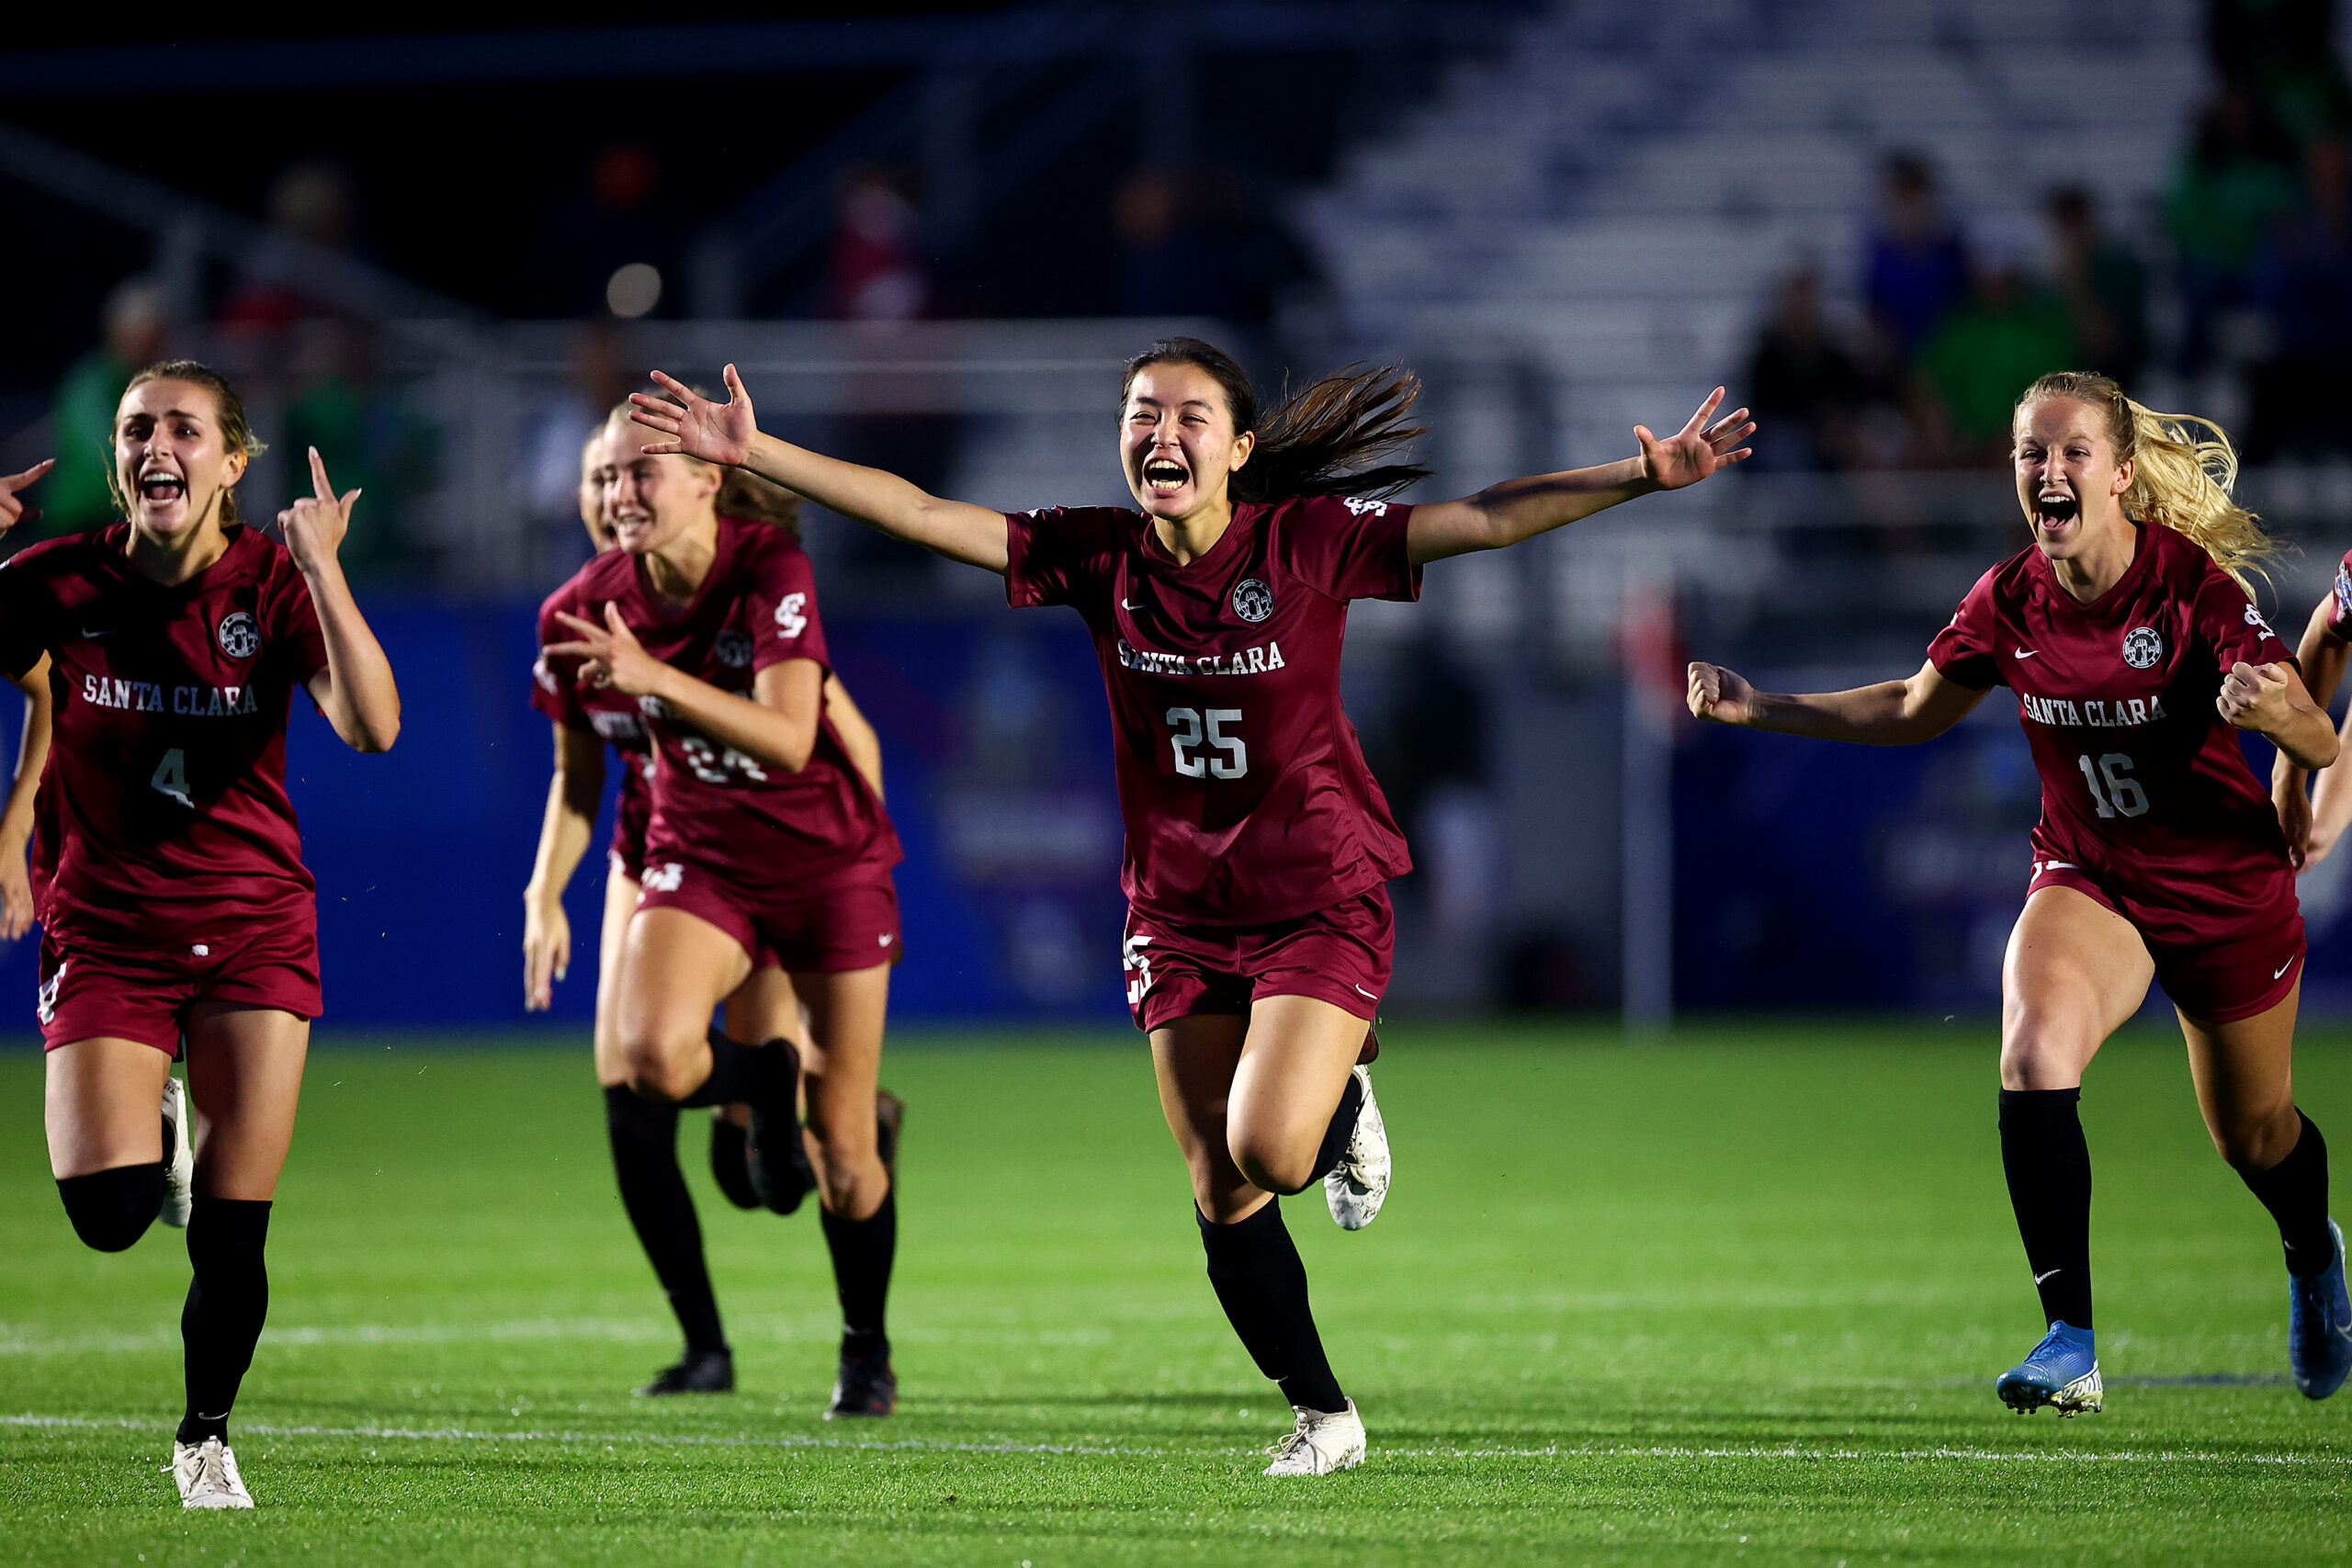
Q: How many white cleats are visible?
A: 4